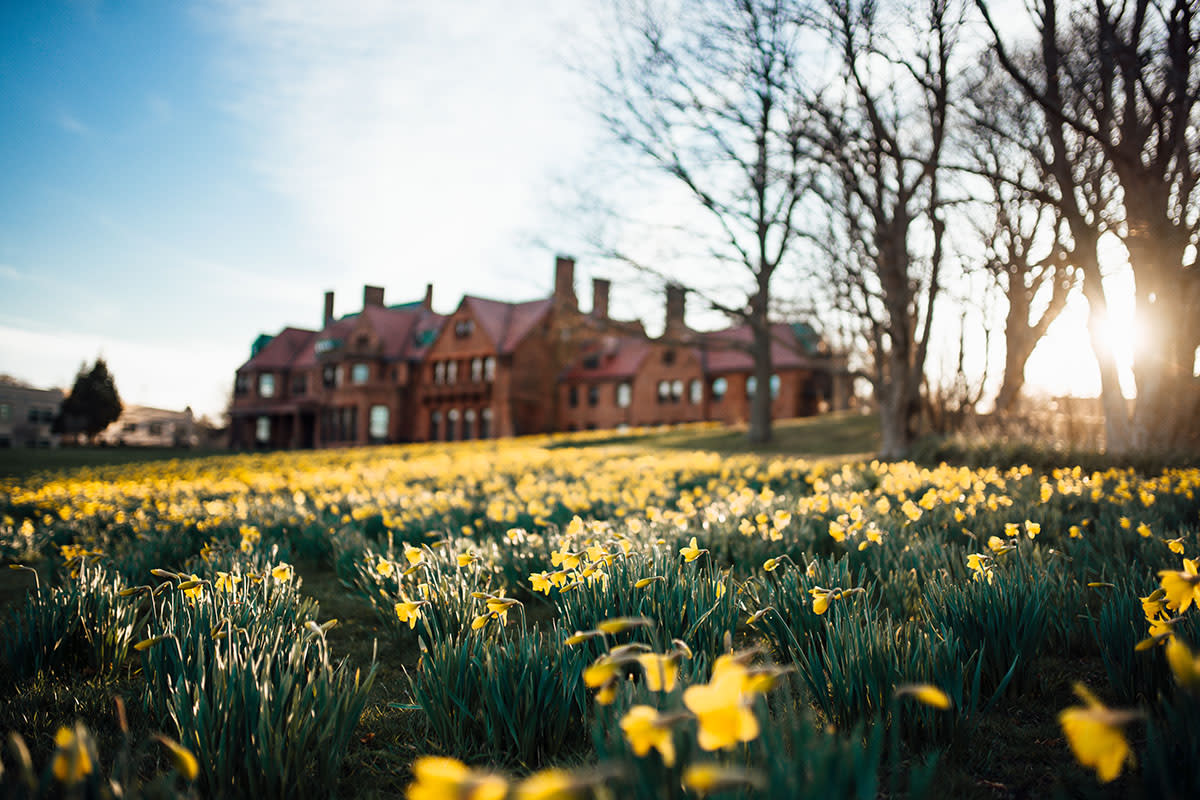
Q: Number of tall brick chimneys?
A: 6